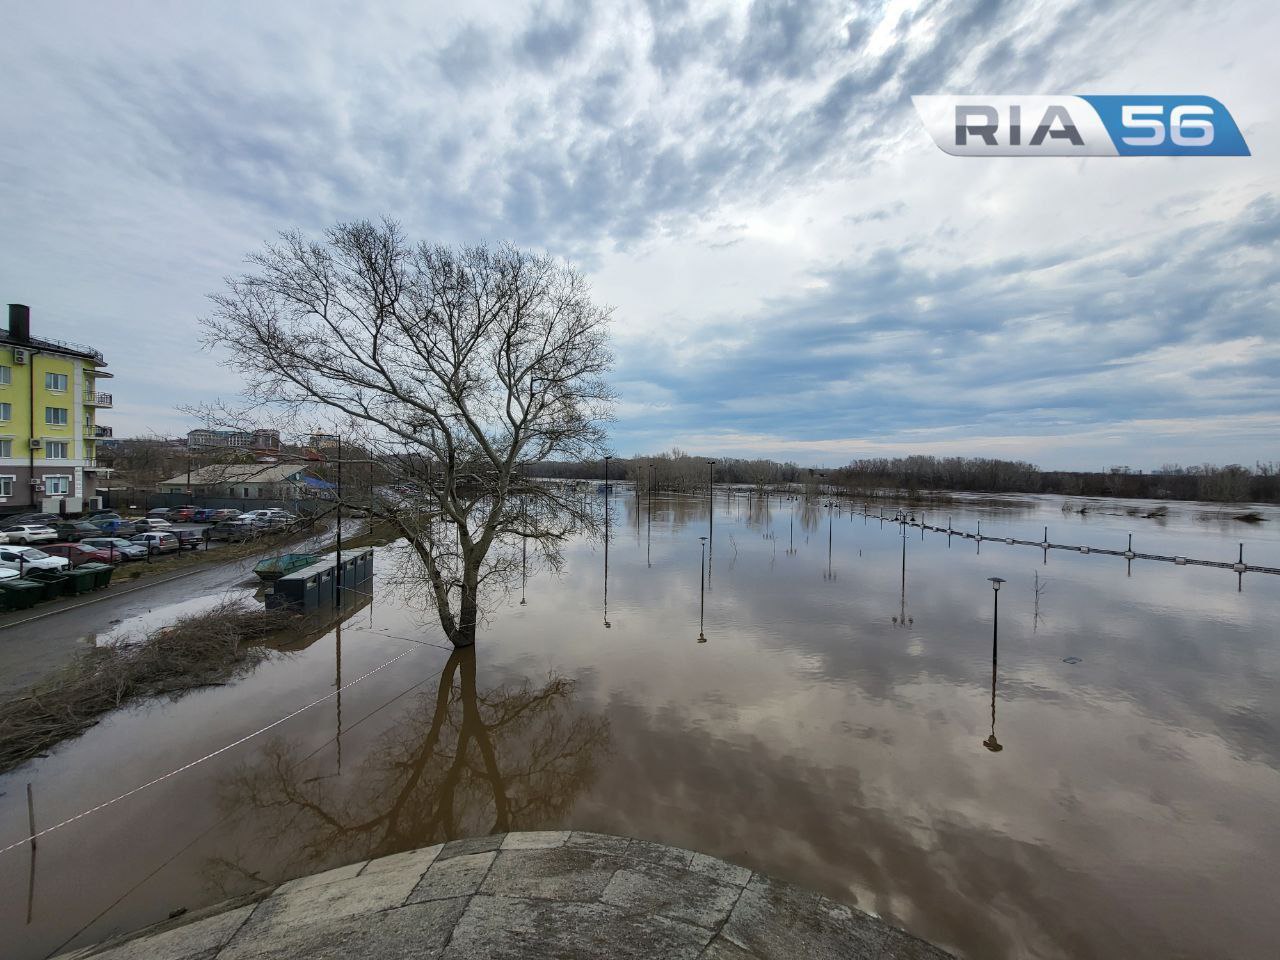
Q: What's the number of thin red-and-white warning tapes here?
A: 1